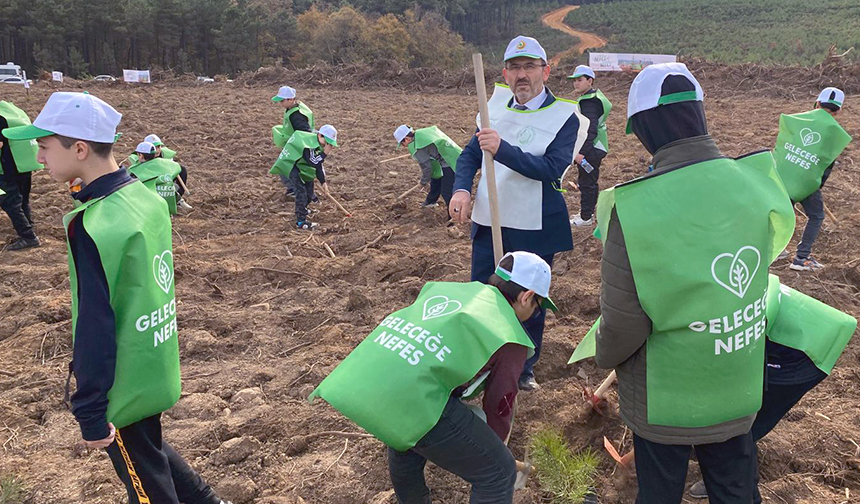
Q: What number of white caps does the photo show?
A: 11